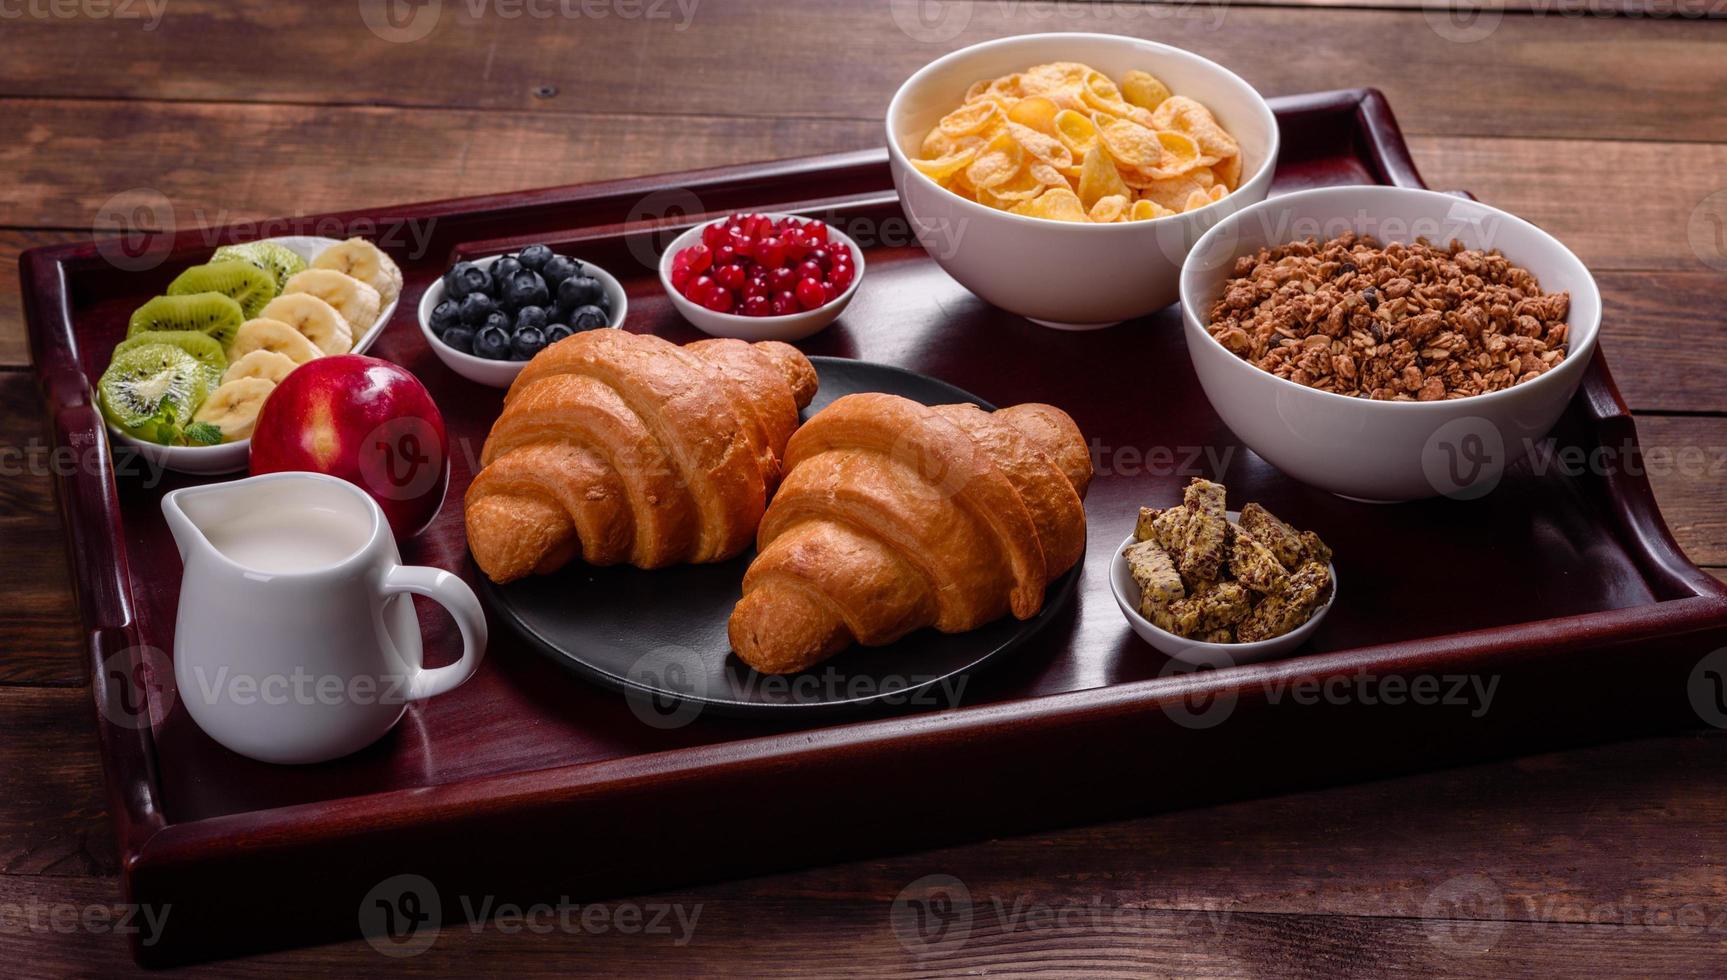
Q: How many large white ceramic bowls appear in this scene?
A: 2